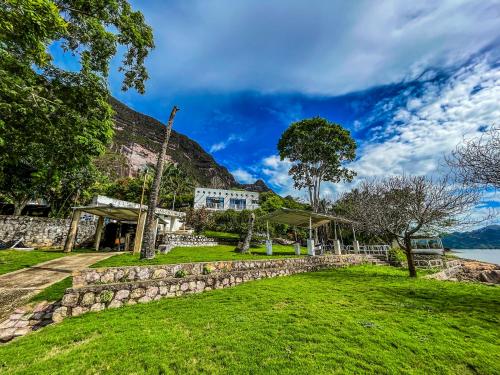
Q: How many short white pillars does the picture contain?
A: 5